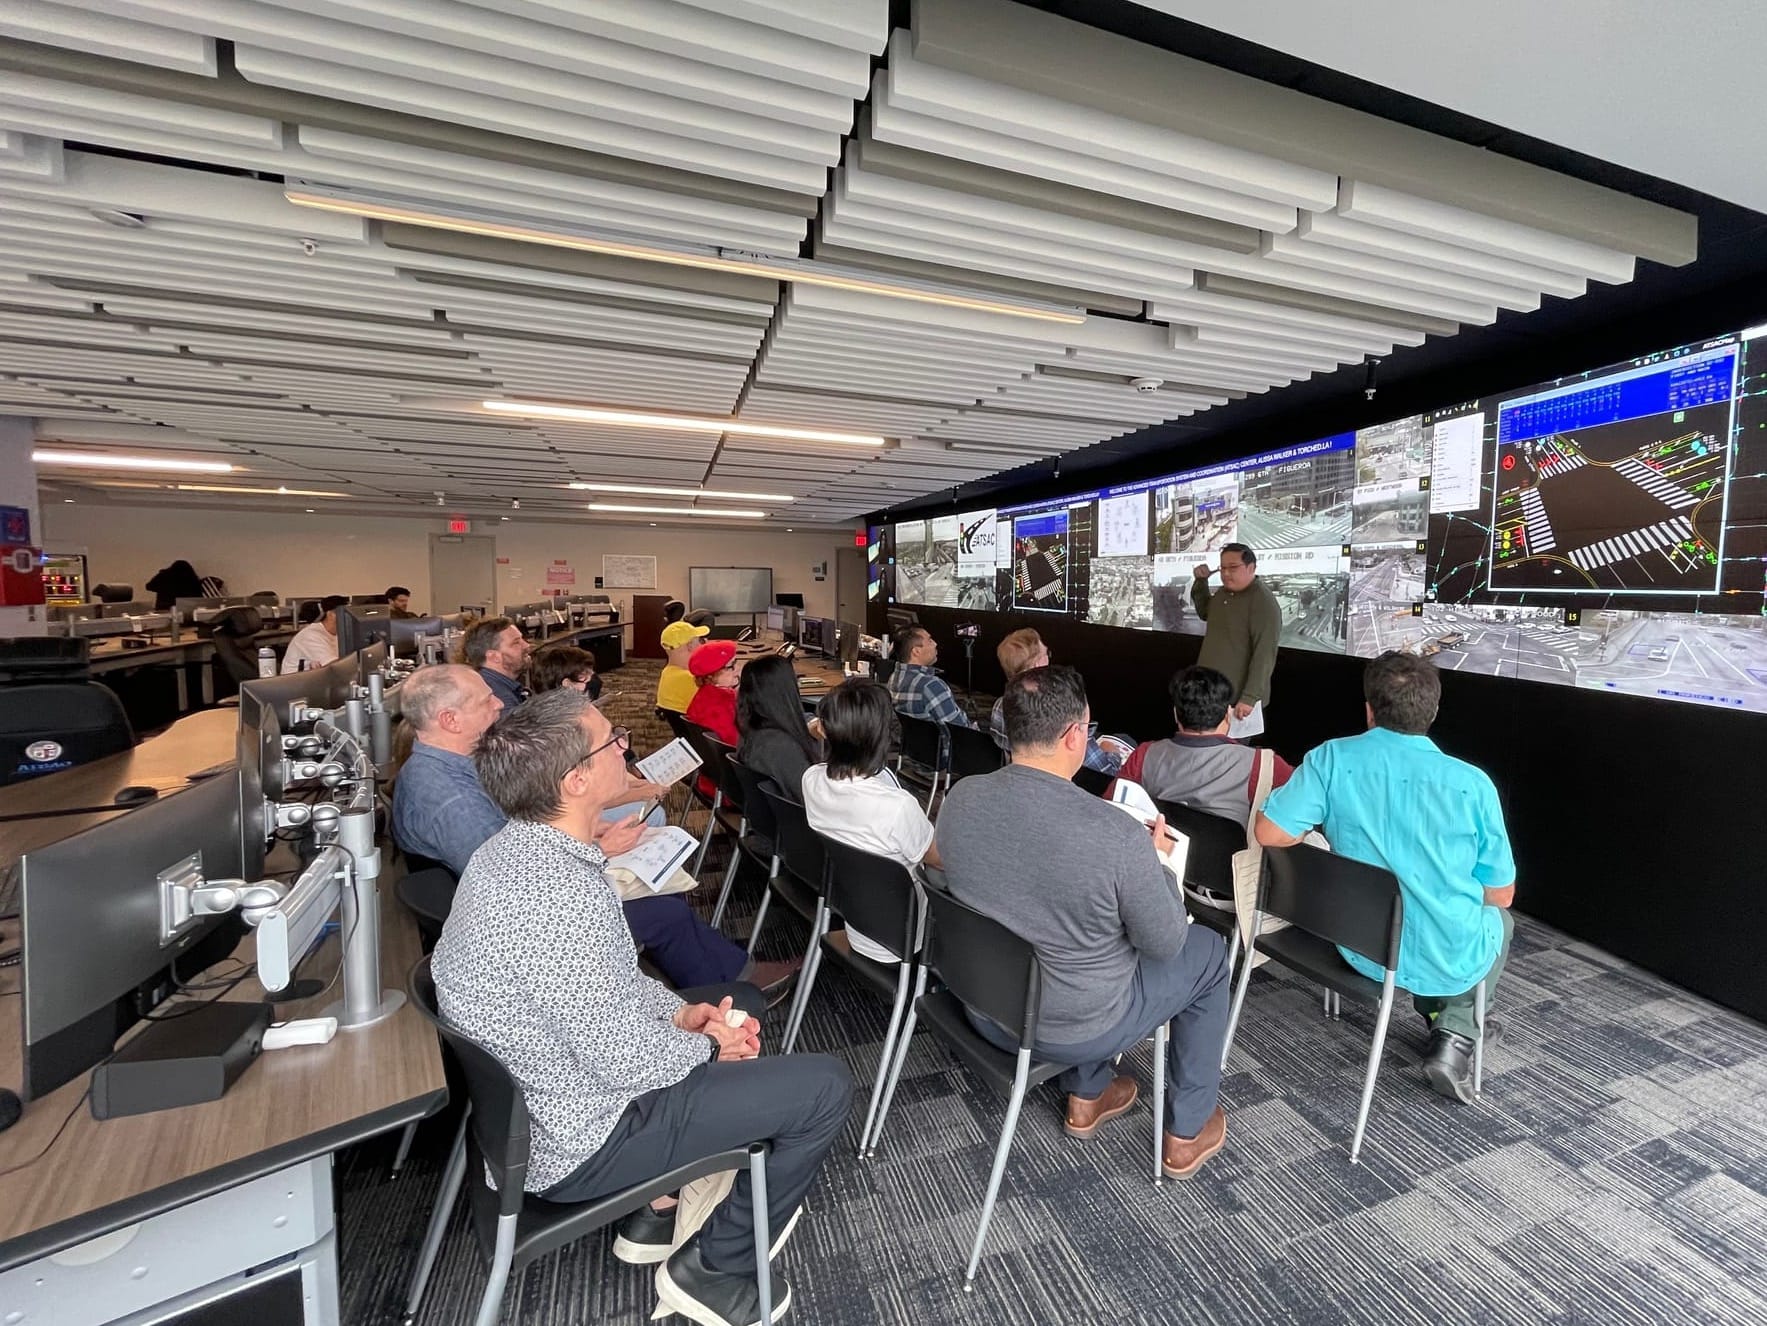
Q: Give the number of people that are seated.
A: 15